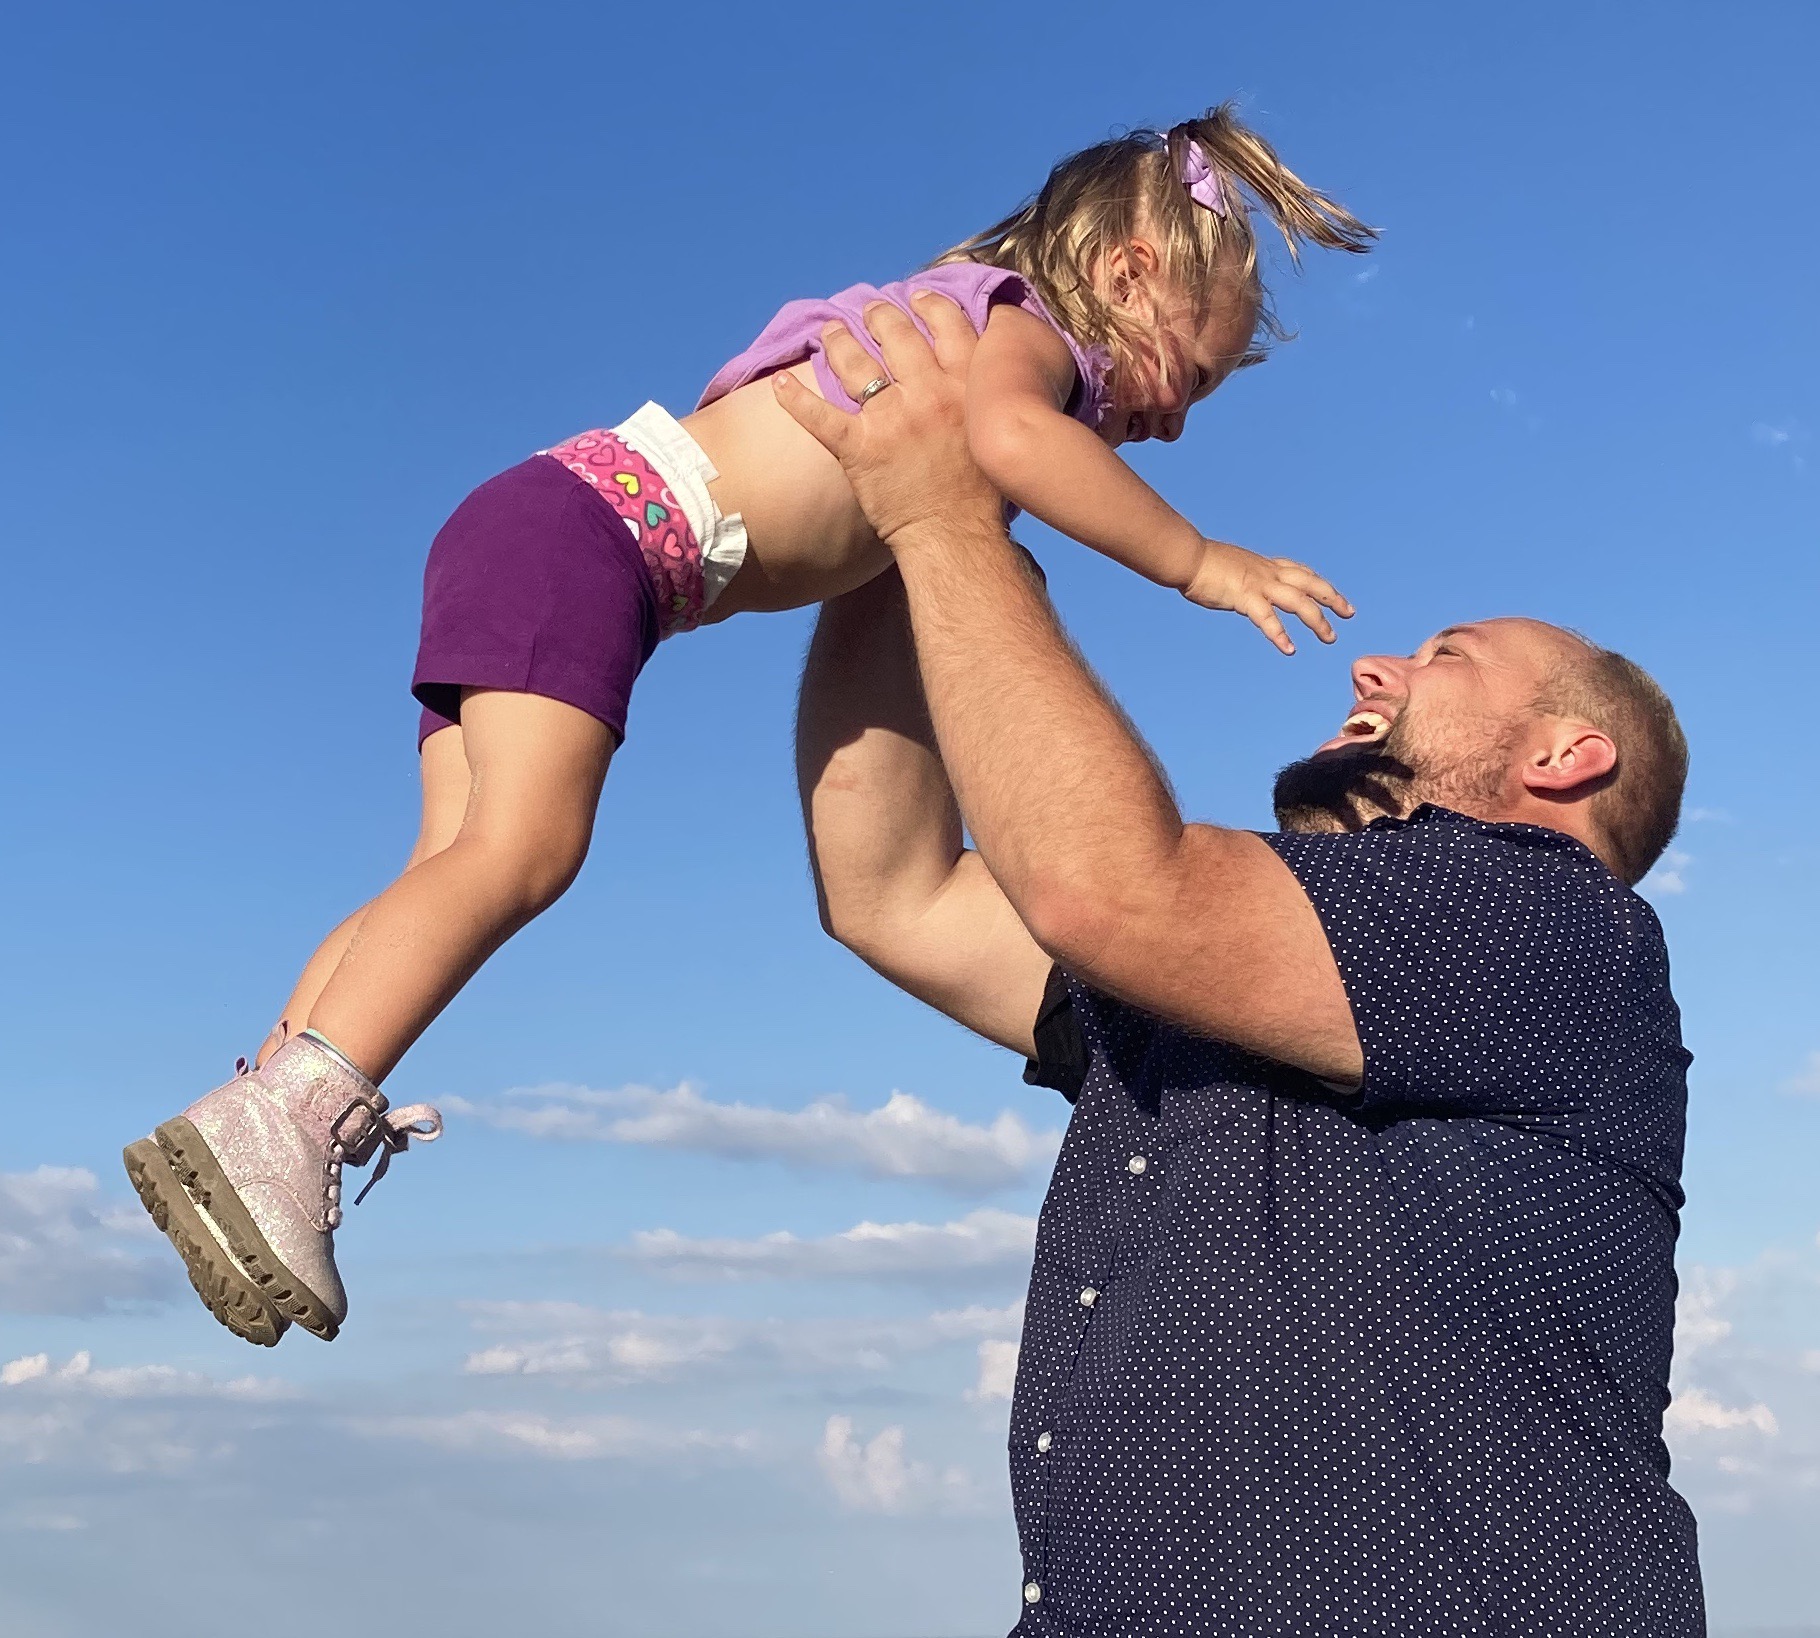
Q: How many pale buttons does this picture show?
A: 4